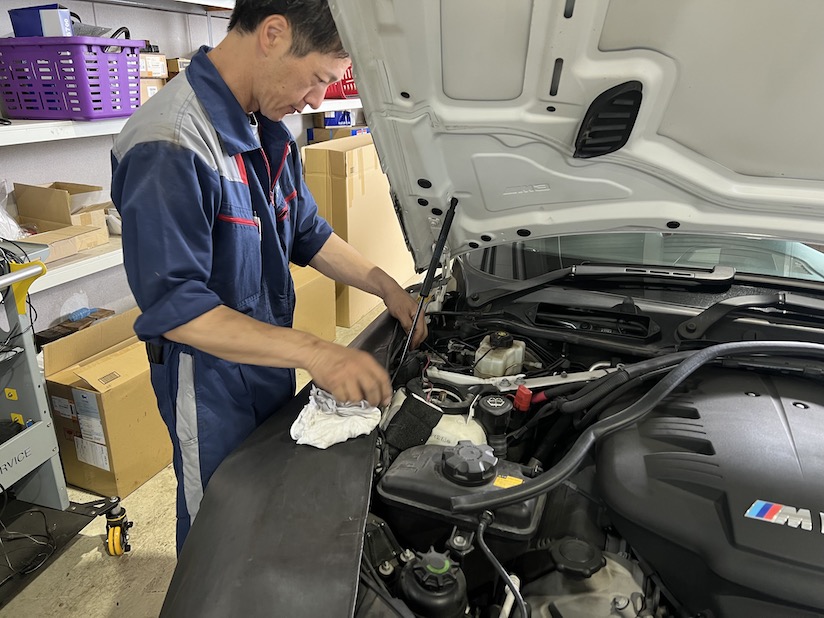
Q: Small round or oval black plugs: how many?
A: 9